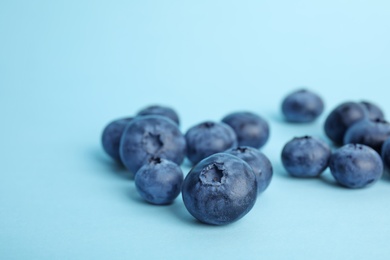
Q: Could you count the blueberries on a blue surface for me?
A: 15